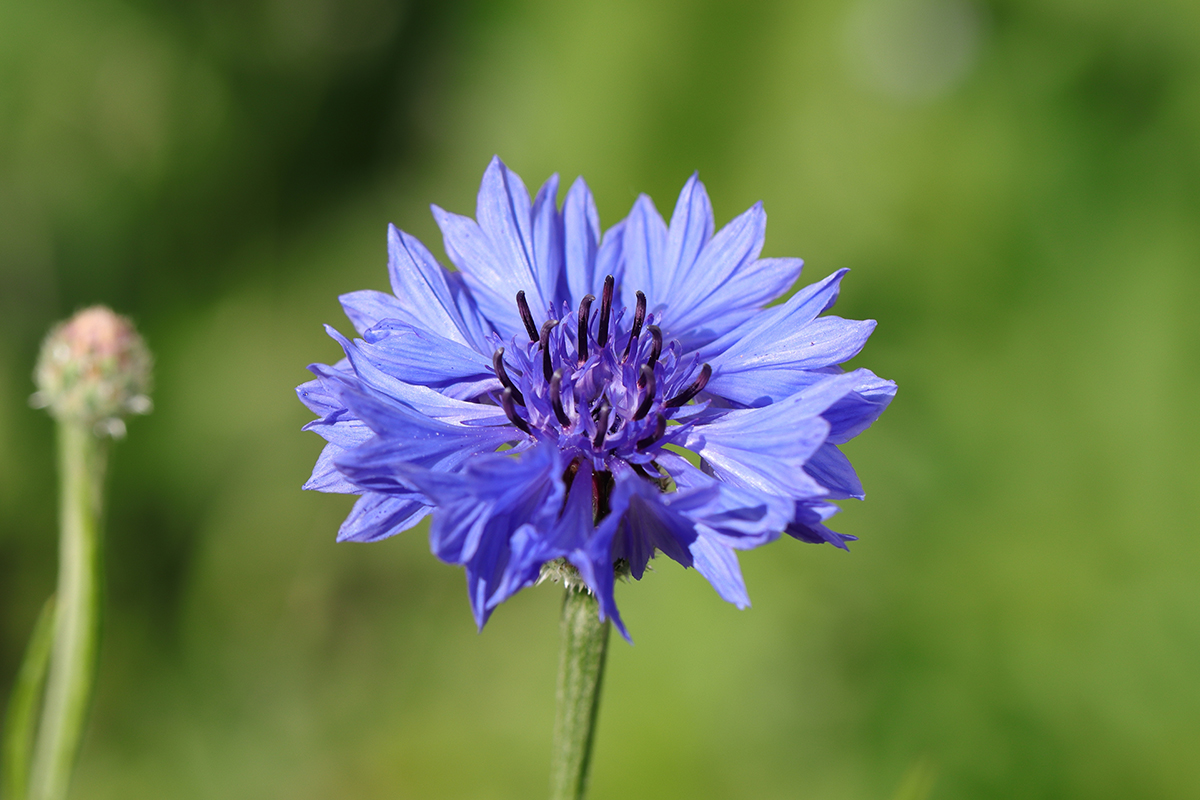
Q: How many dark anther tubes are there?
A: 13